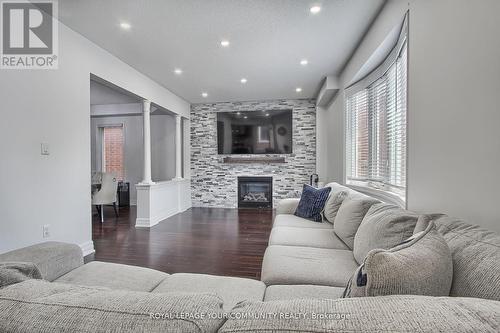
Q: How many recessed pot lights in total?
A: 8